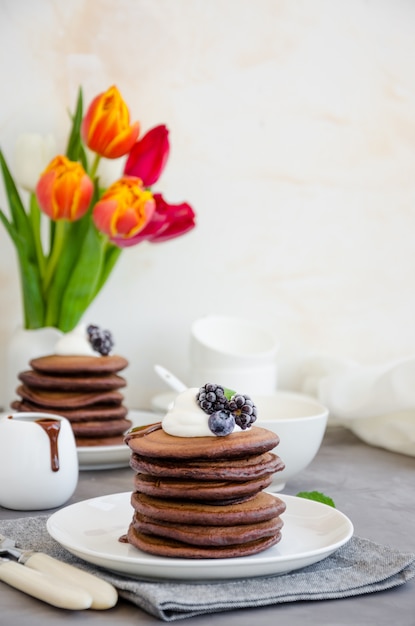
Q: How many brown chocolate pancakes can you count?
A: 12